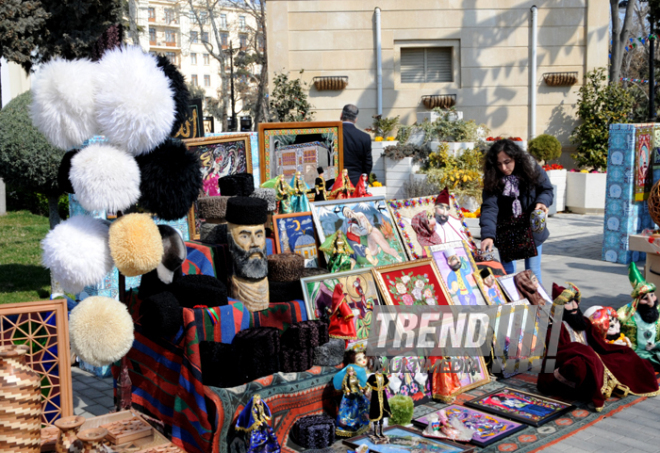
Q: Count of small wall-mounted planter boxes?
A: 3